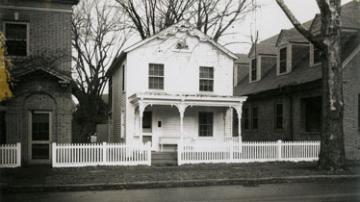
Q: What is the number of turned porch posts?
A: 3